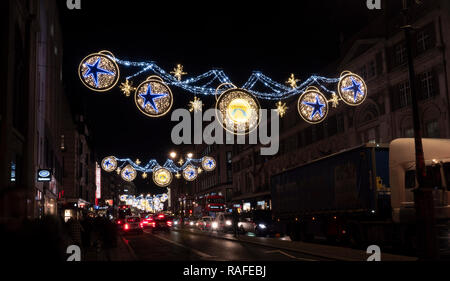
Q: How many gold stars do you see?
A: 12